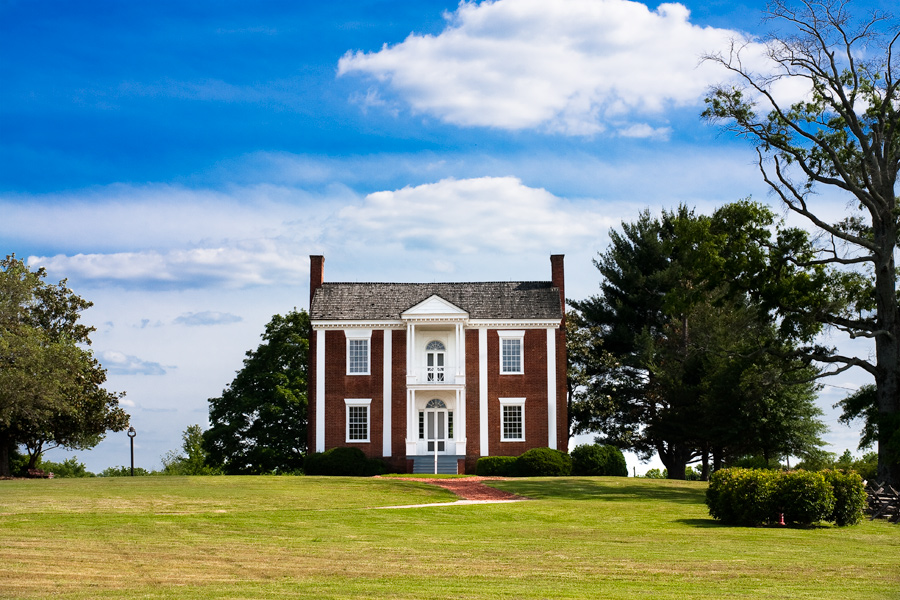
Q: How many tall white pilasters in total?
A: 4